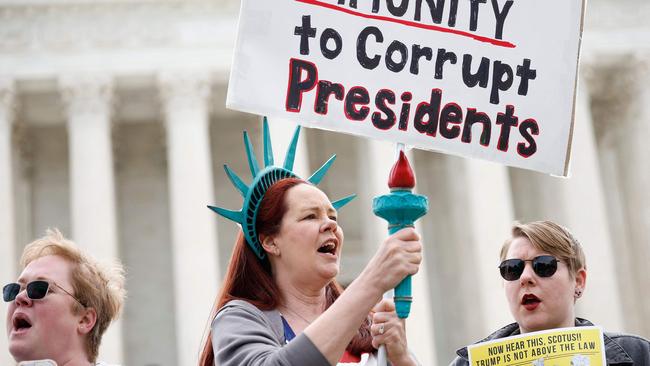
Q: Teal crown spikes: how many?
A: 7